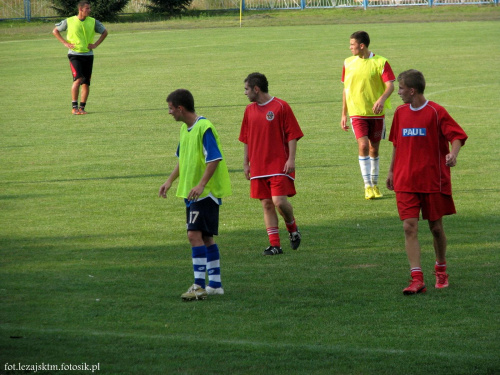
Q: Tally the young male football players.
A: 5